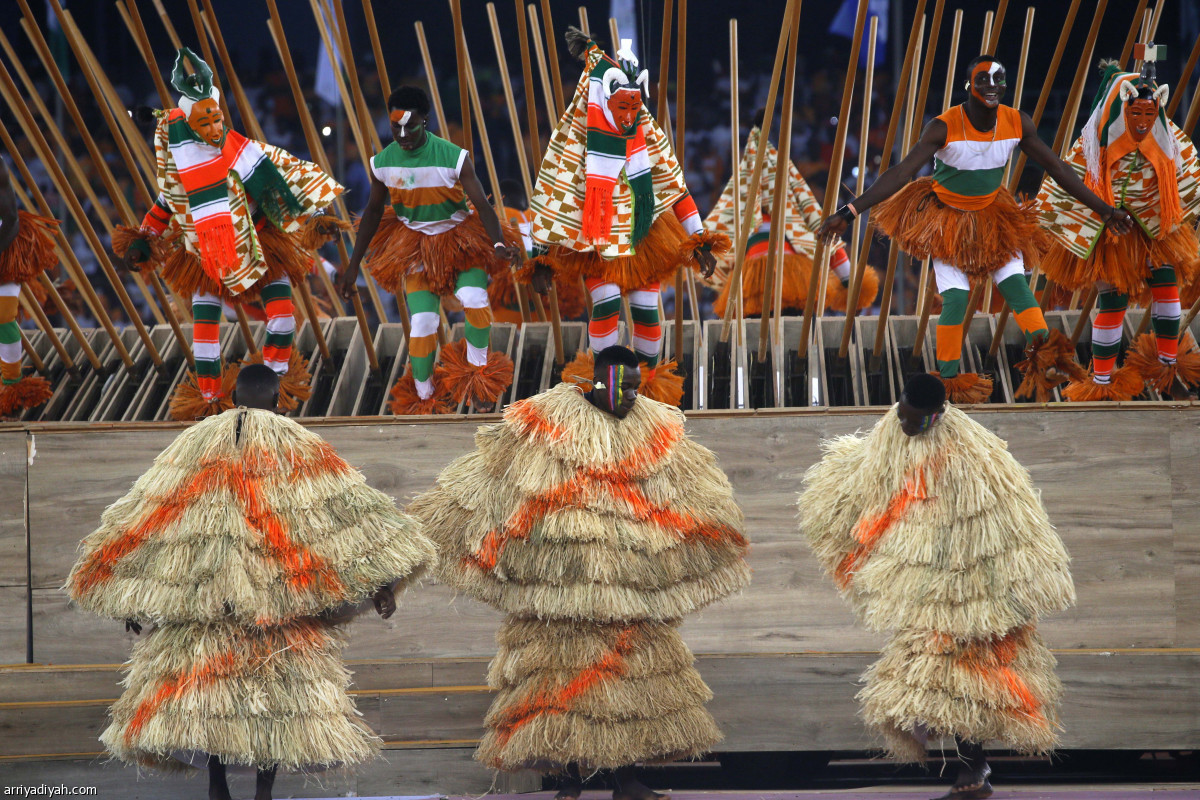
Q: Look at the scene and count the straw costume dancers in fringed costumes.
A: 3